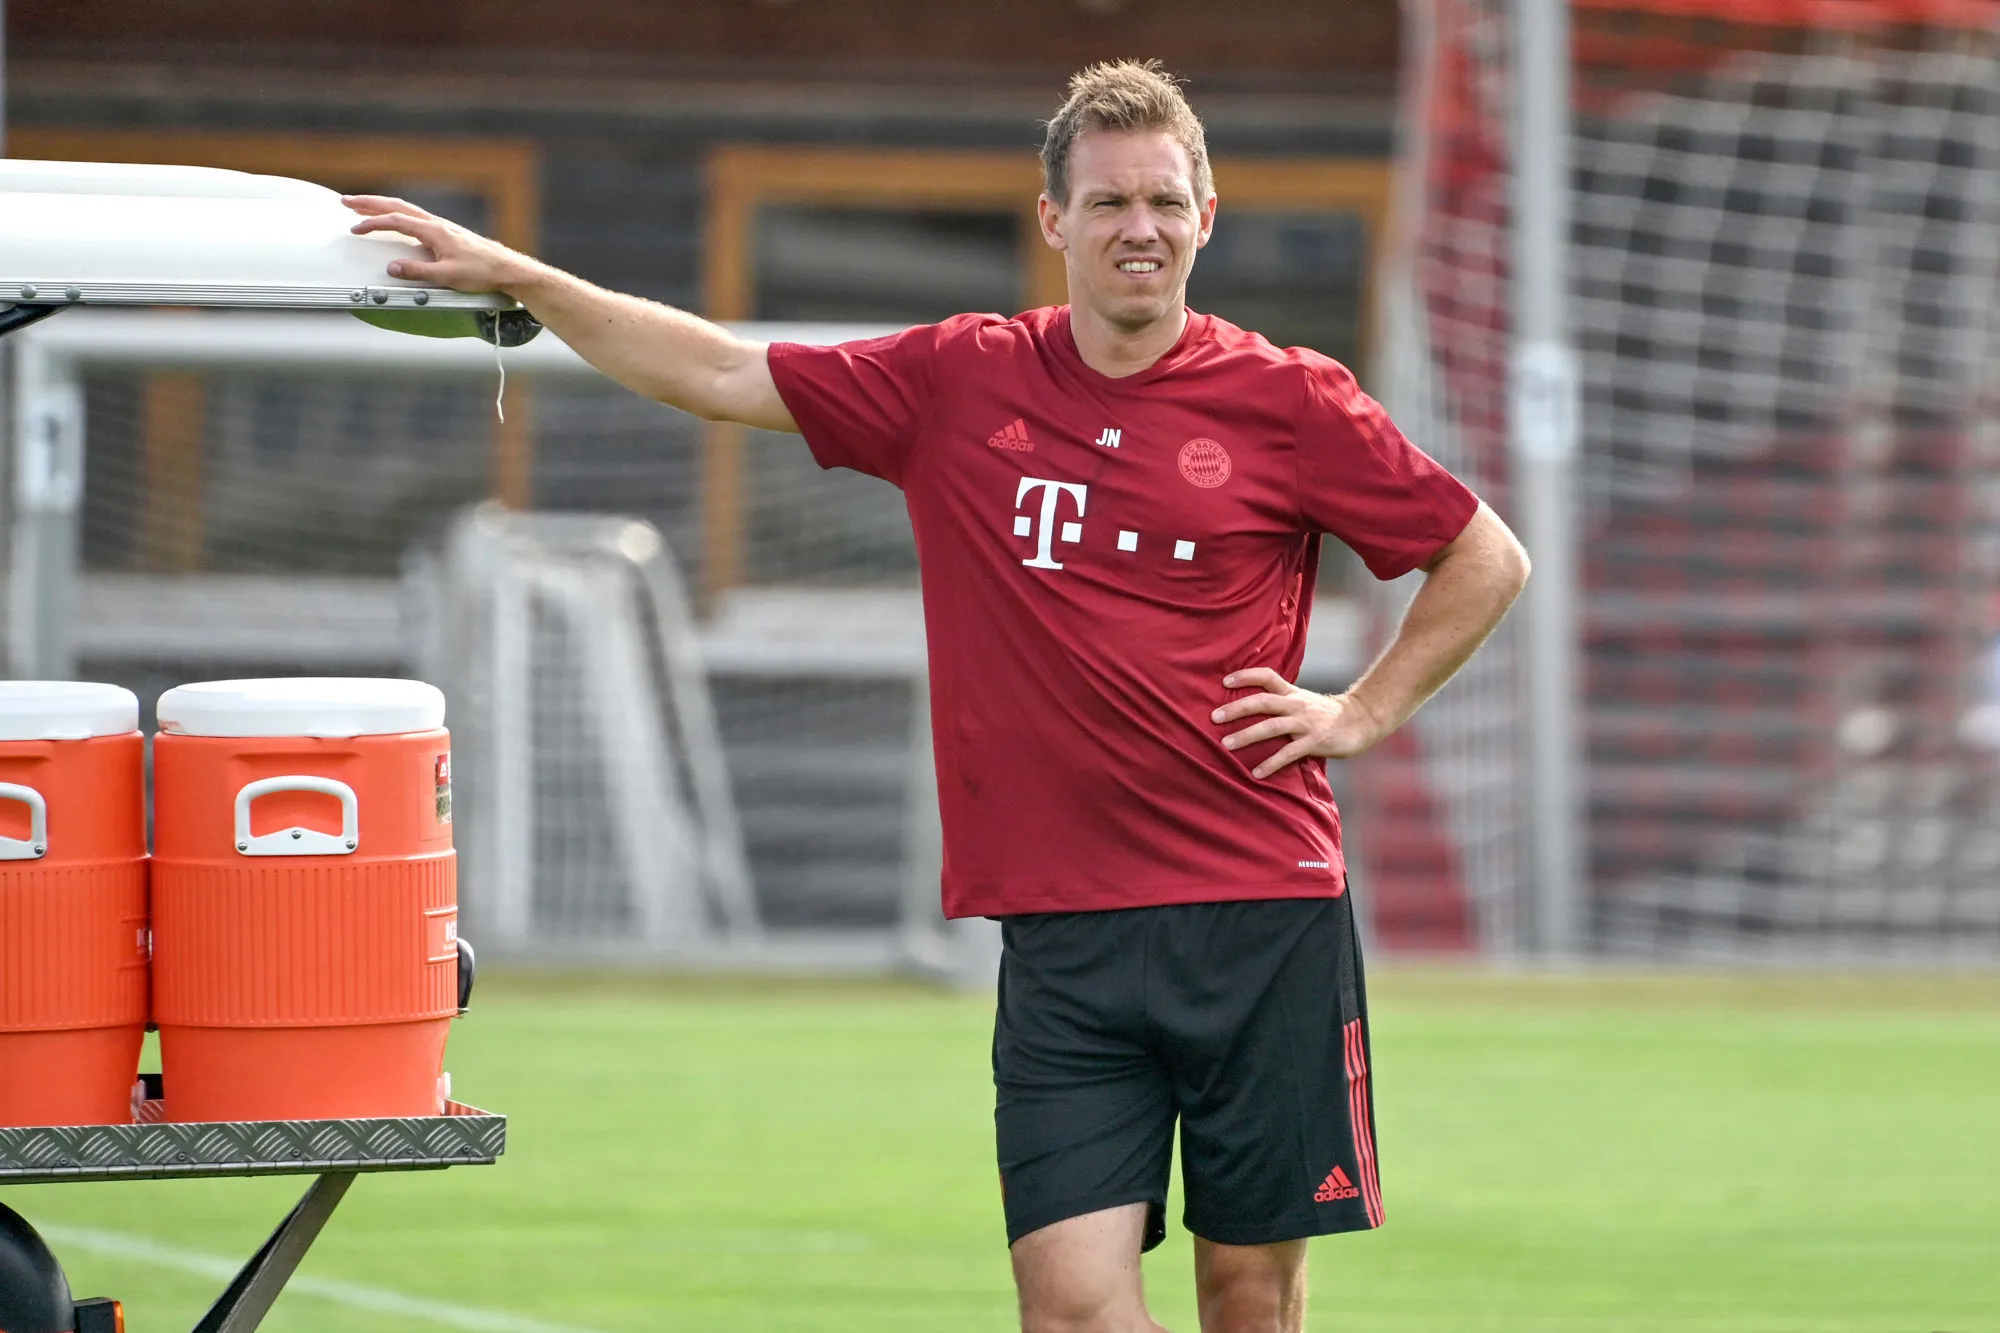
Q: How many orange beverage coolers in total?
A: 2